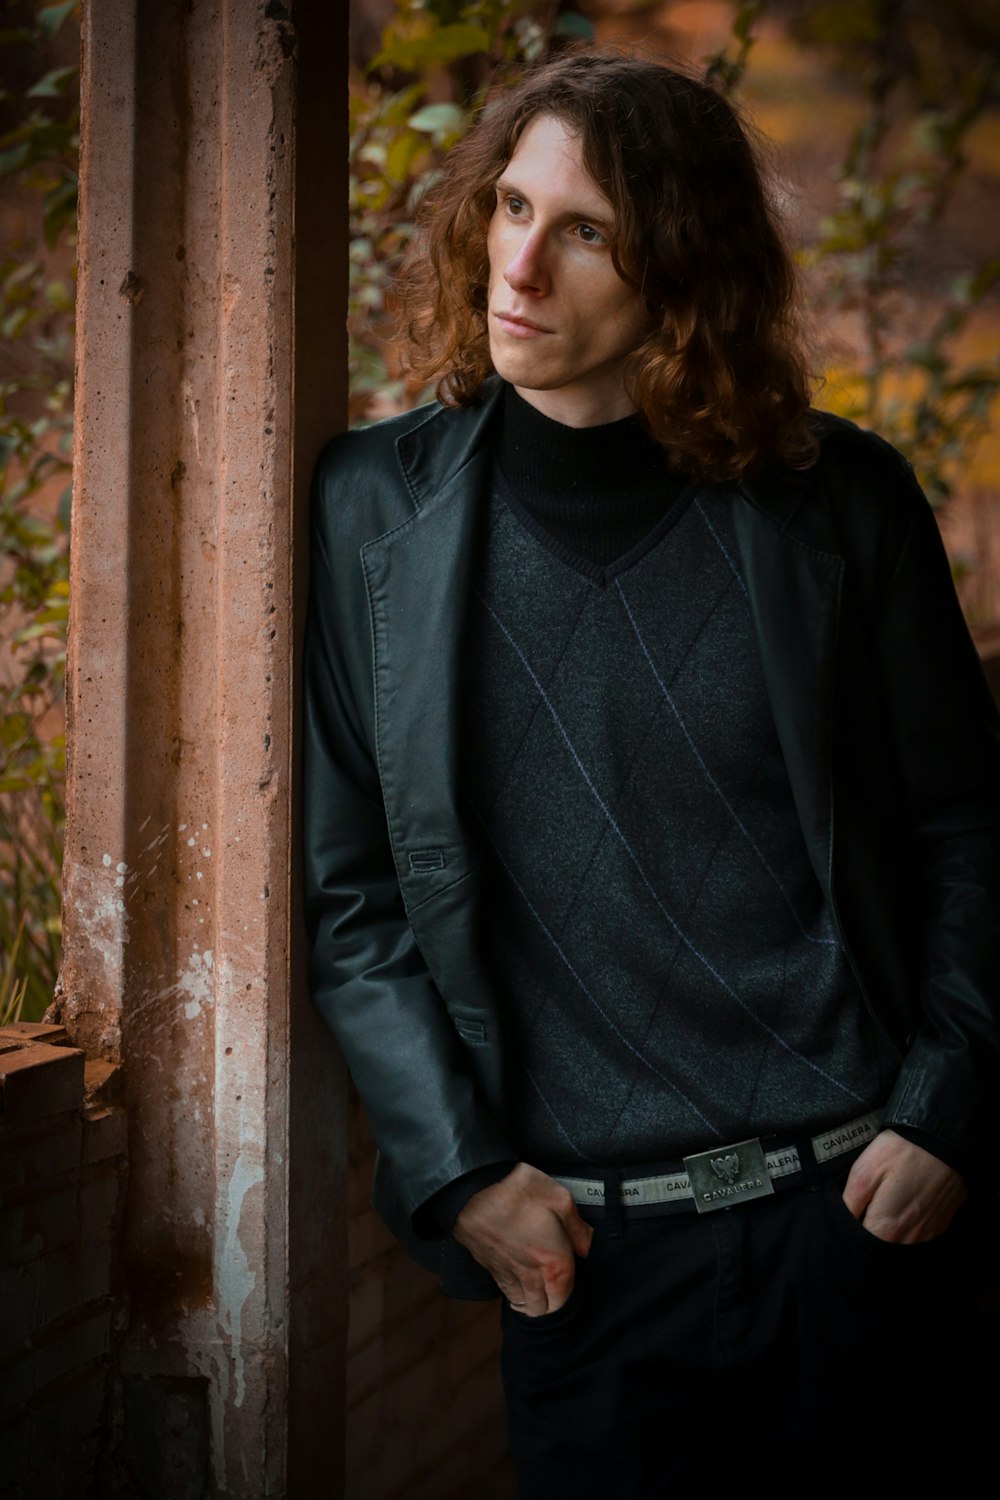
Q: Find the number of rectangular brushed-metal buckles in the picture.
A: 1